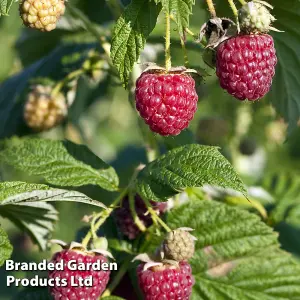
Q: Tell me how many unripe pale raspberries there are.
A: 4